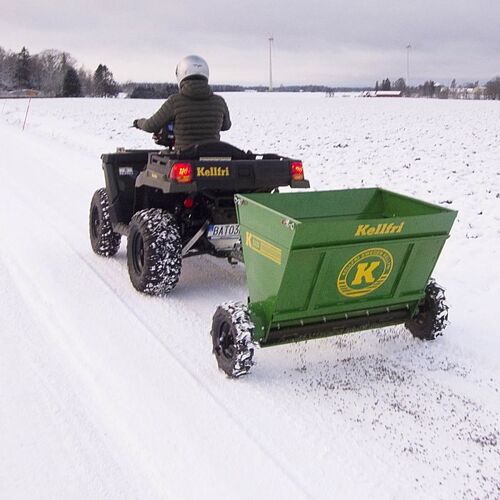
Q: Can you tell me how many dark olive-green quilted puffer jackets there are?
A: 1